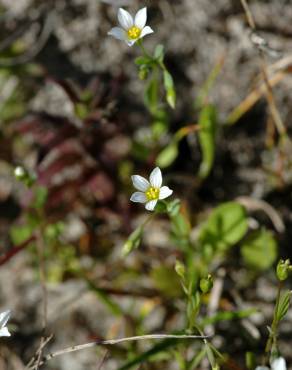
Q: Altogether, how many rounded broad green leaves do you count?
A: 2